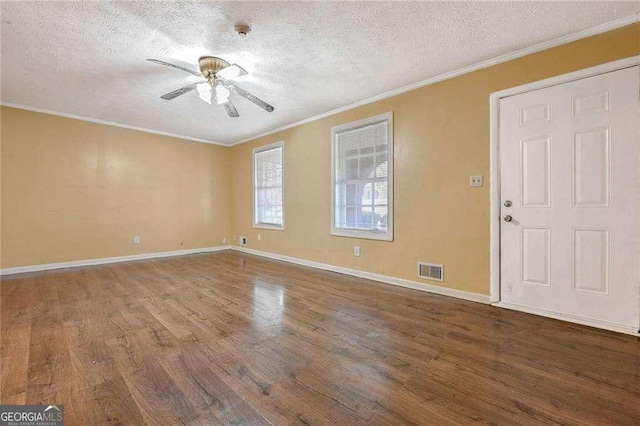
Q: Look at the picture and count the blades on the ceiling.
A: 5